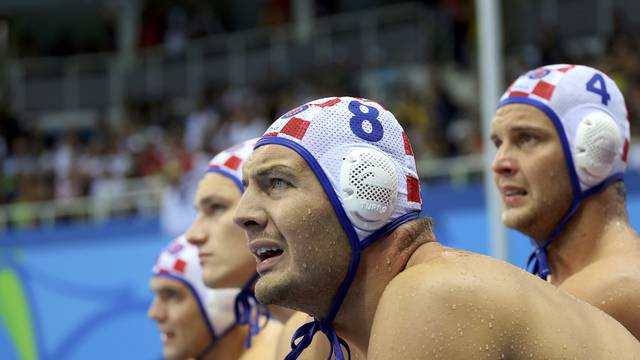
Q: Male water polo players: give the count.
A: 4